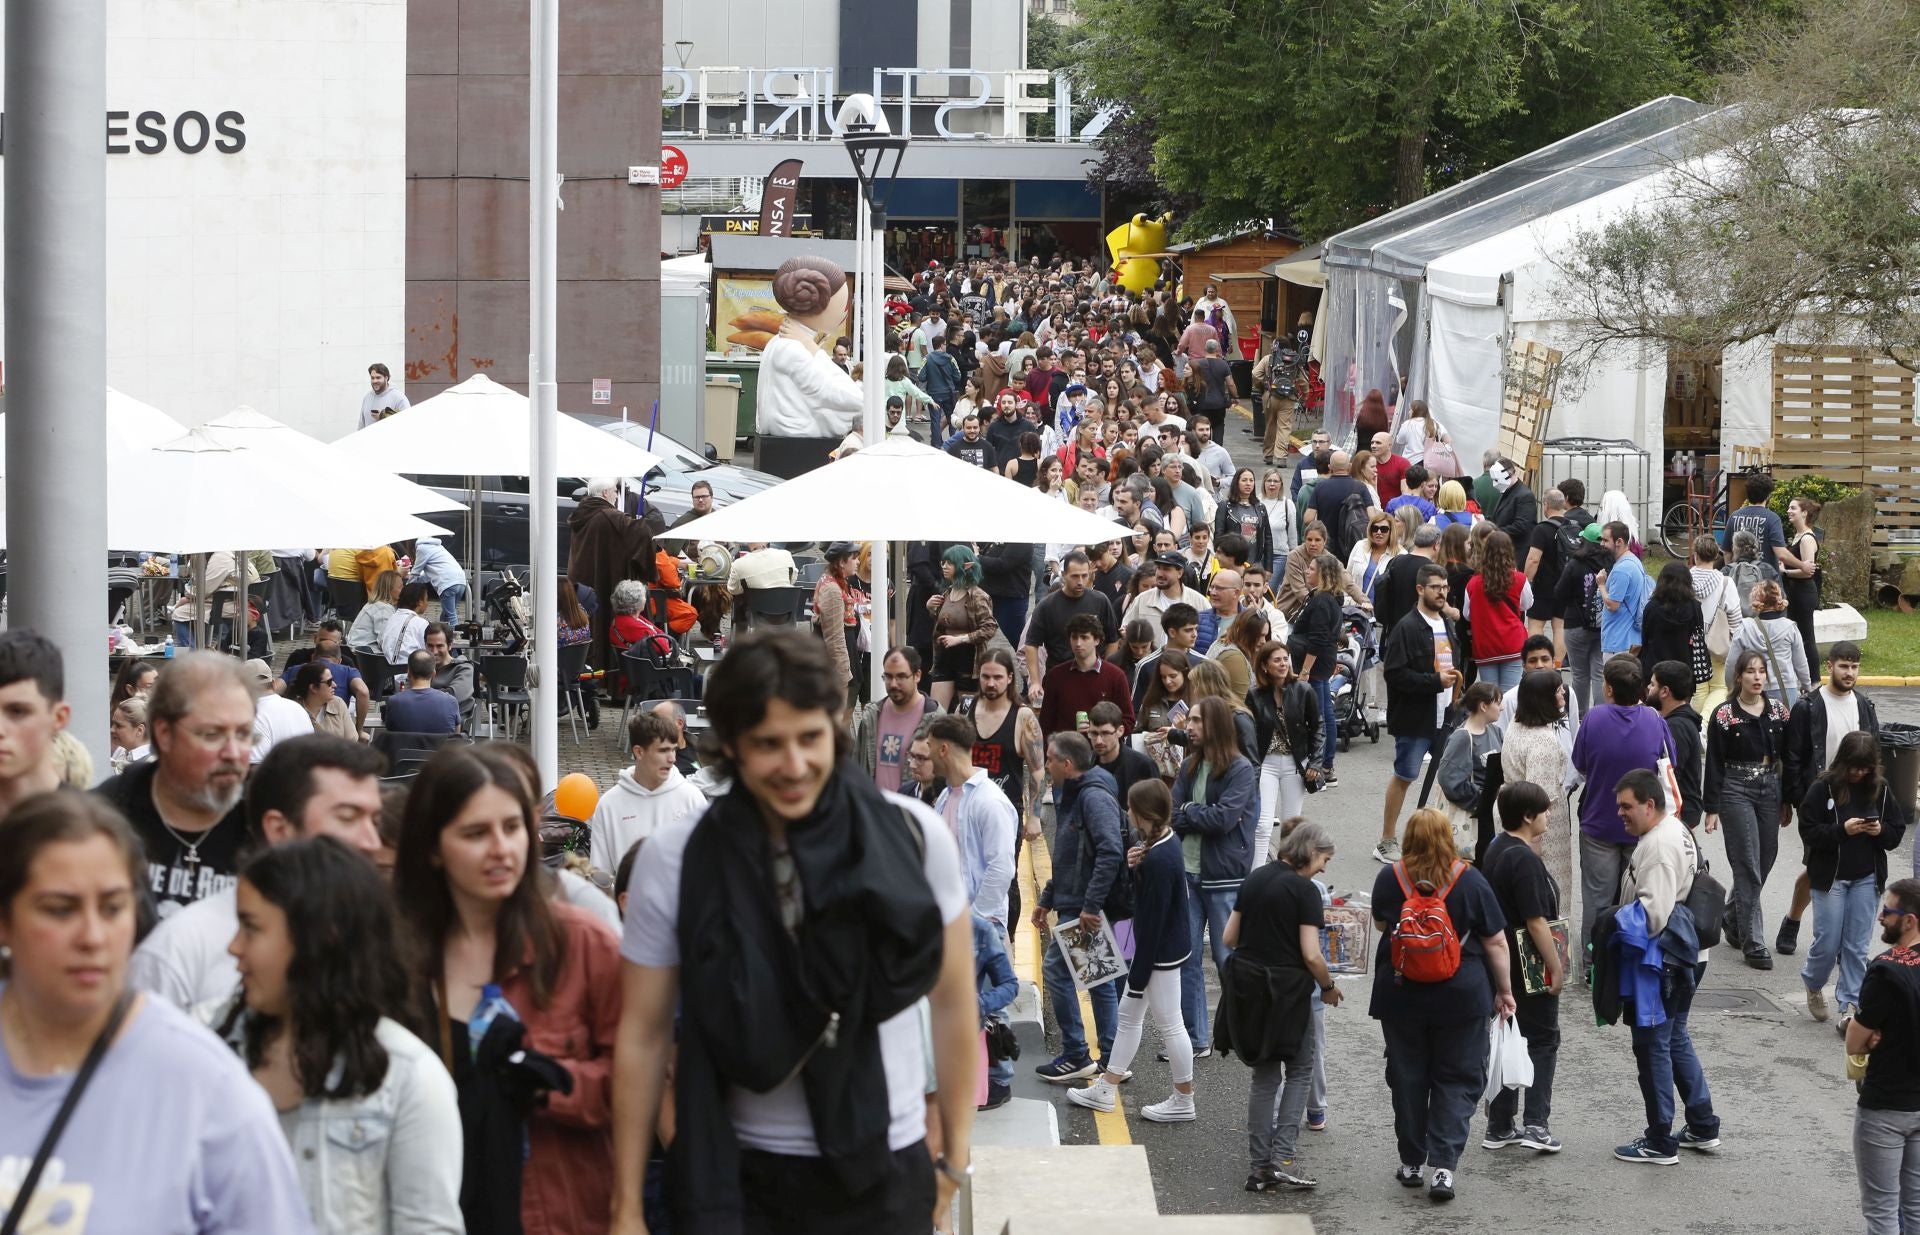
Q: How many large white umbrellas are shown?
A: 5